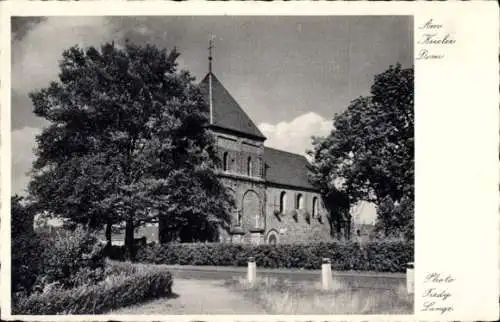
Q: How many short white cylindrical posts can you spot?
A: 3